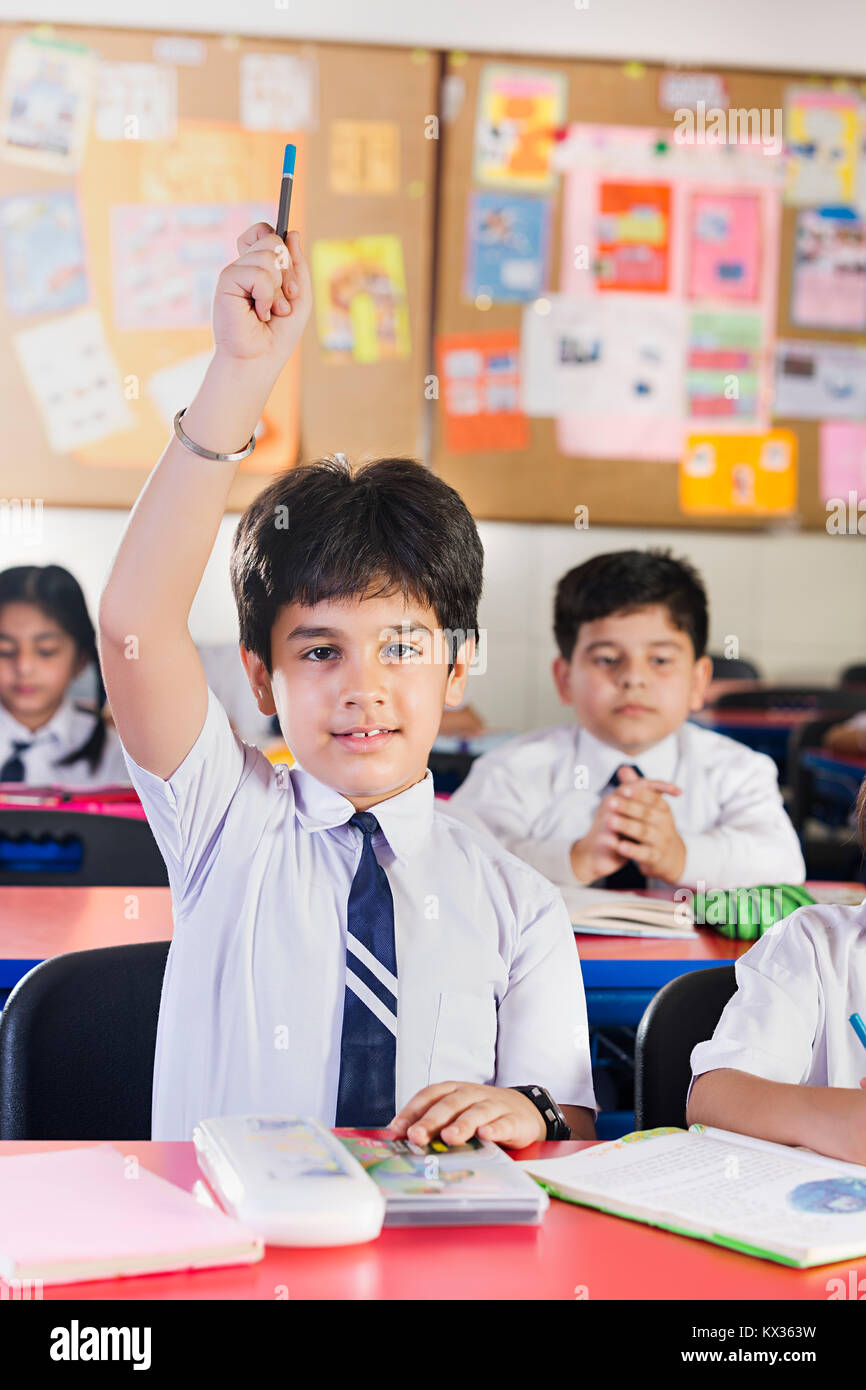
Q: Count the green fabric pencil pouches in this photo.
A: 1